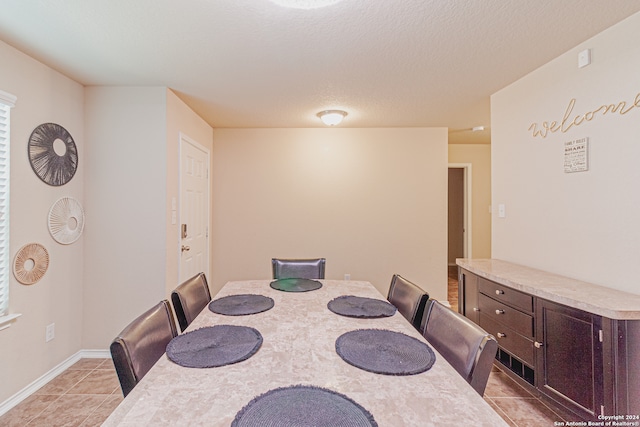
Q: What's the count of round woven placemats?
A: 6